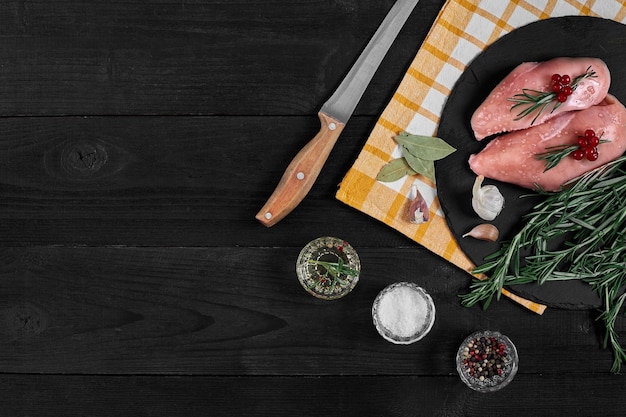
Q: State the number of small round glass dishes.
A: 3